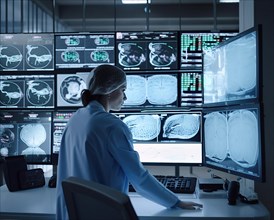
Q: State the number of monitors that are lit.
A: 13